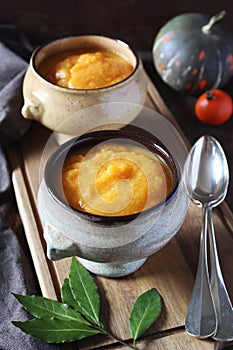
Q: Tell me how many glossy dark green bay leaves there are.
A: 5